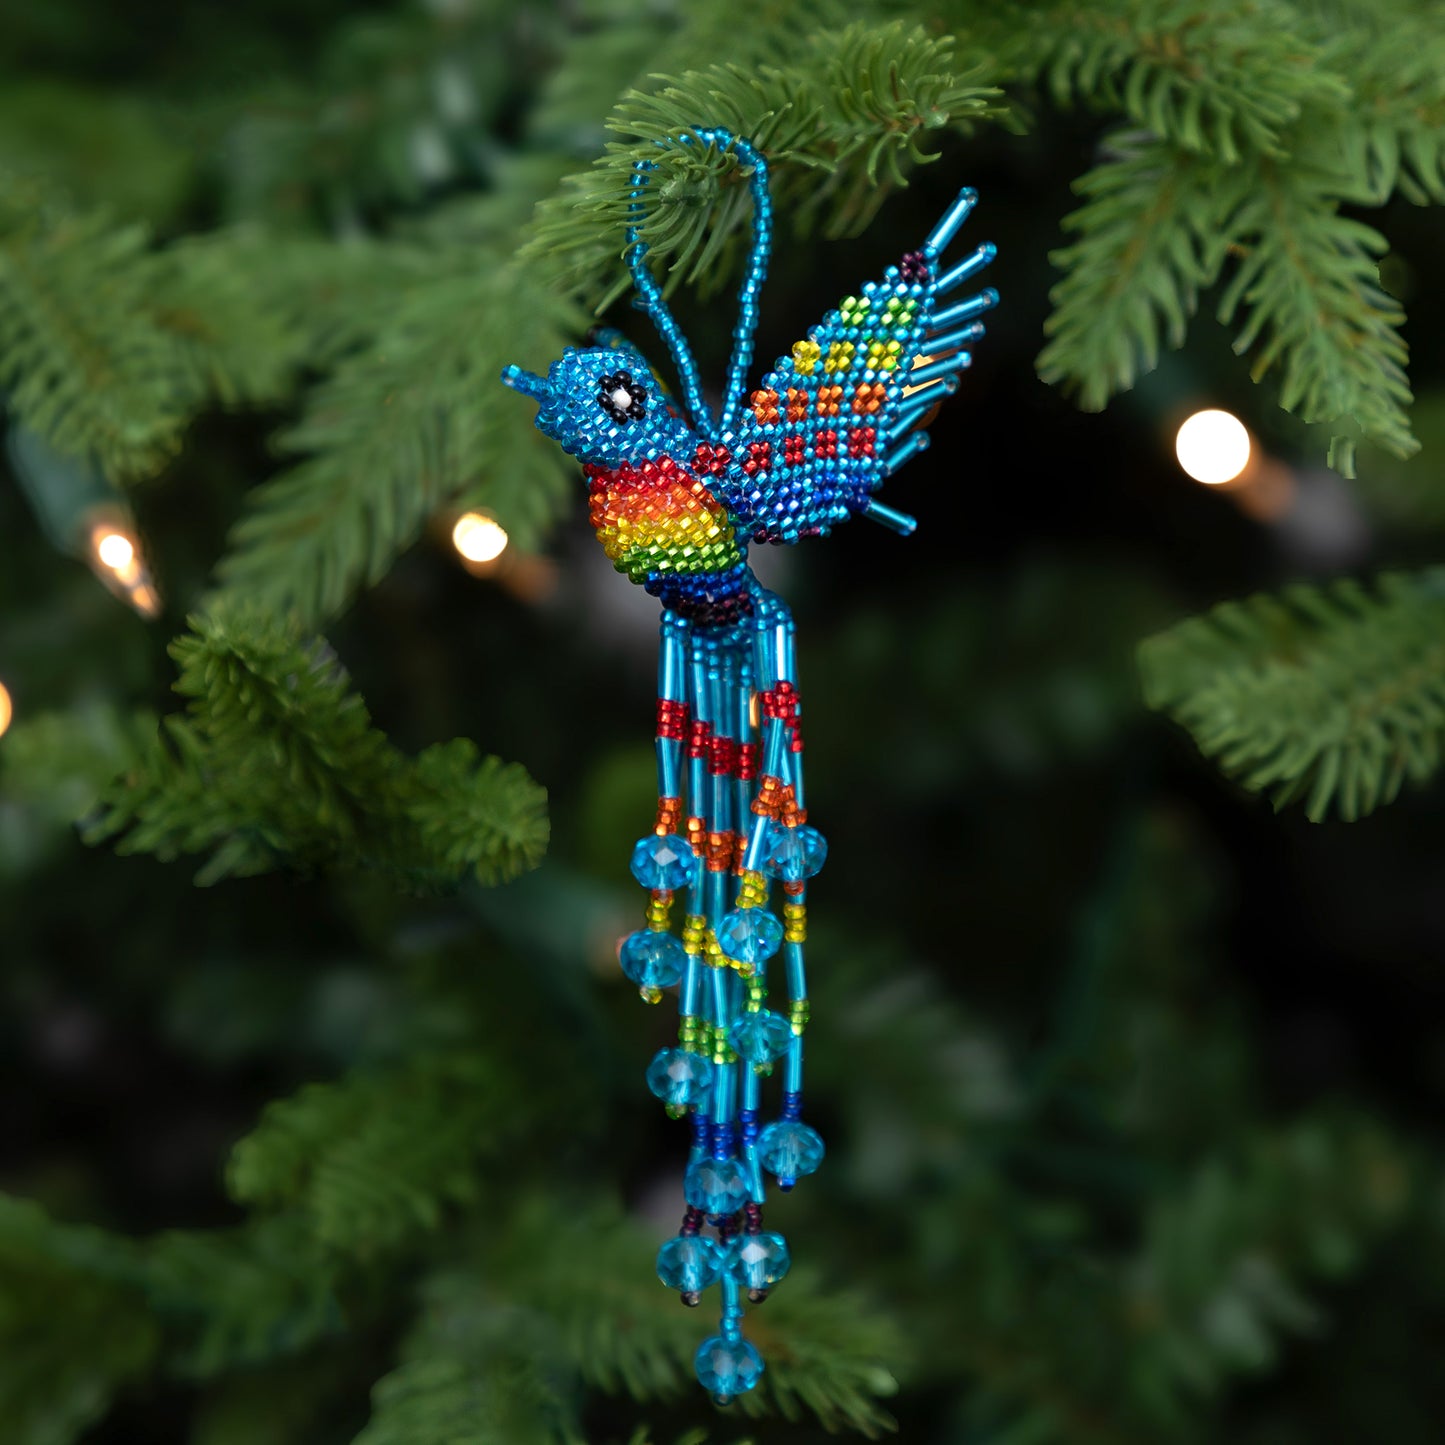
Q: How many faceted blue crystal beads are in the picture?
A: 11